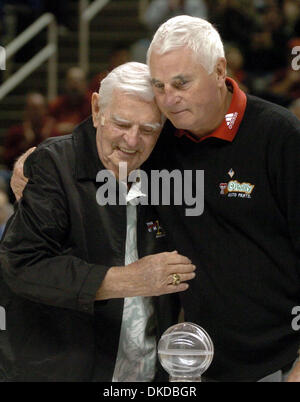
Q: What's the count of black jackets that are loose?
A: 1